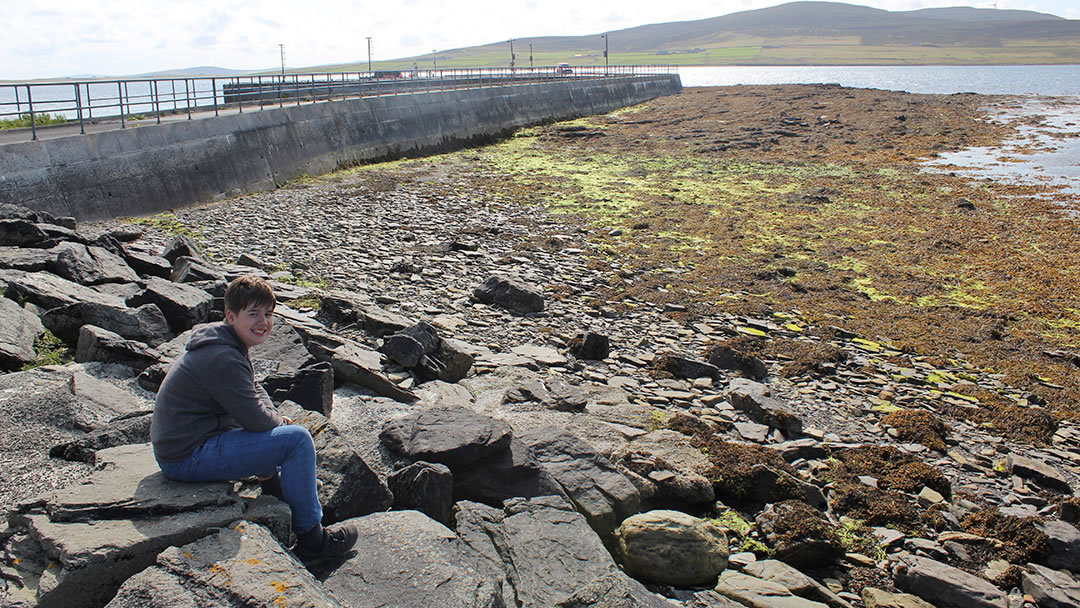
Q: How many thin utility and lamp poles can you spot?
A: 6